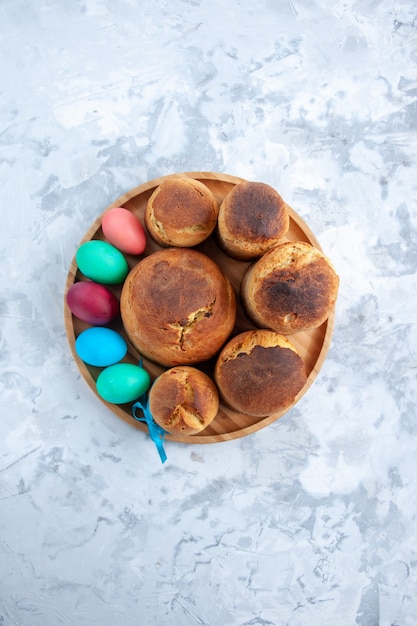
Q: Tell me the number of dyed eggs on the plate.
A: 5